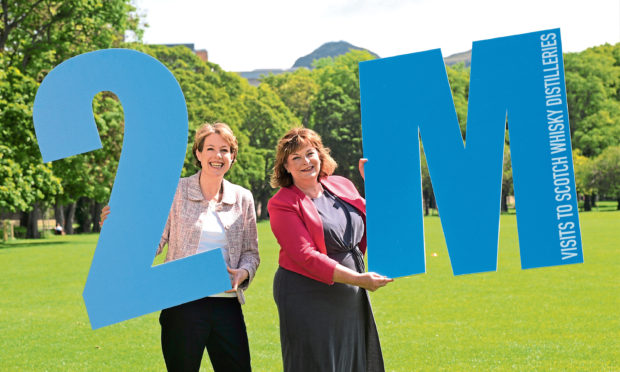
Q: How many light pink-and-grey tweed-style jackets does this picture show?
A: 1